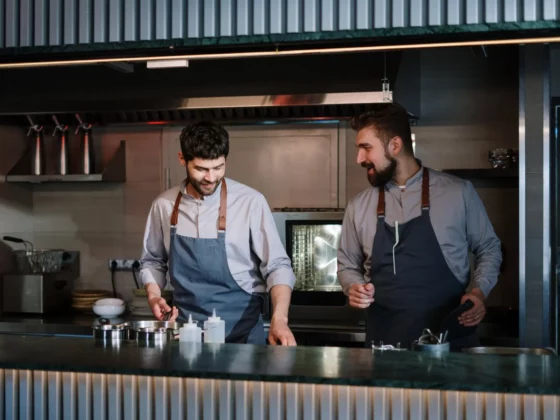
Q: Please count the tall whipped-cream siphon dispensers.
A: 3